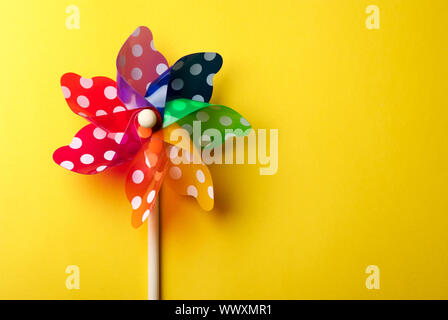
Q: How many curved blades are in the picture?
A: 7